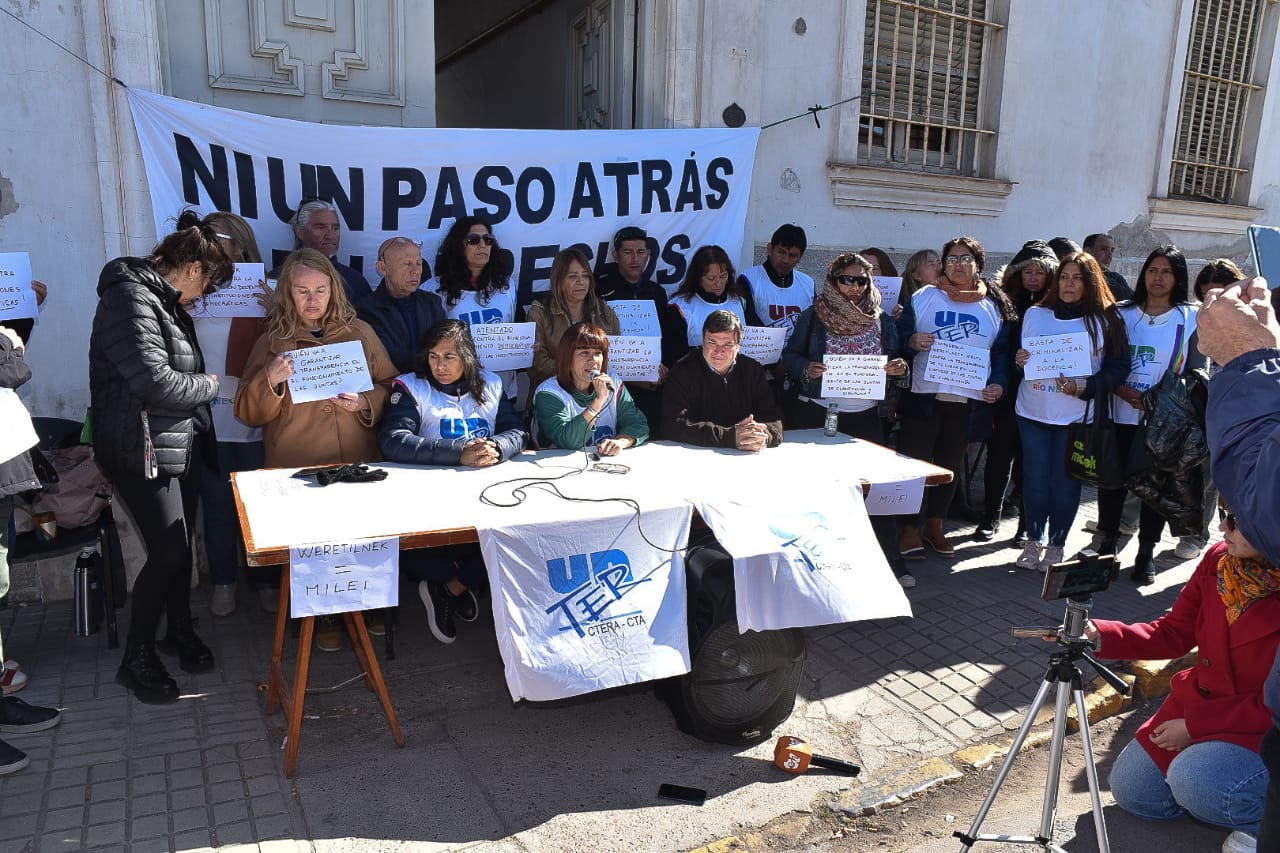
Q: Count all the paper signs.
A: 13